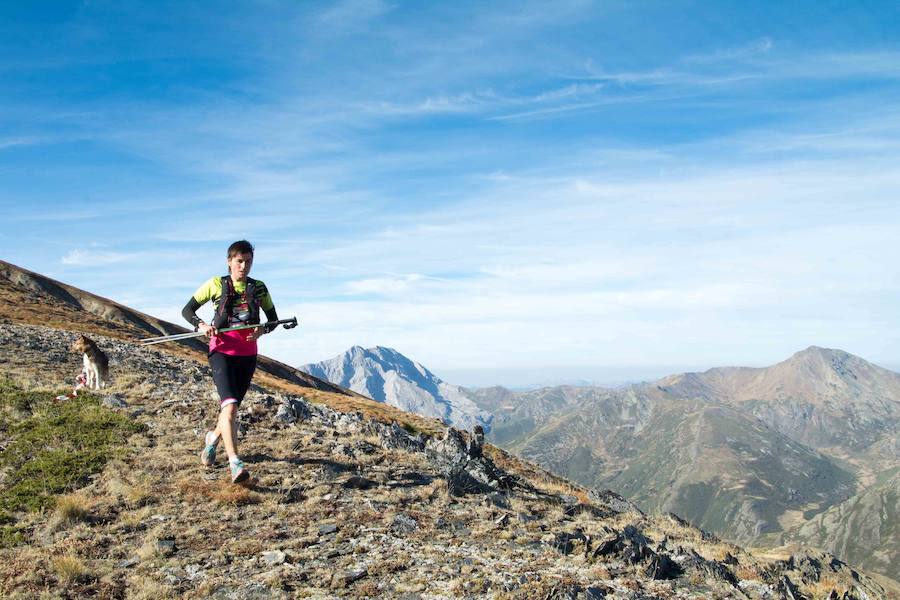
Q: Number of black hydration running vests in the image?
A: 1